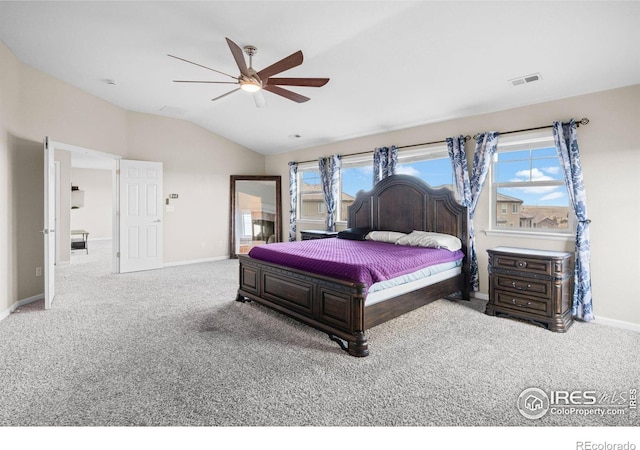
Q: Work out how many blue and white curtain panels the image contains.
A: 6